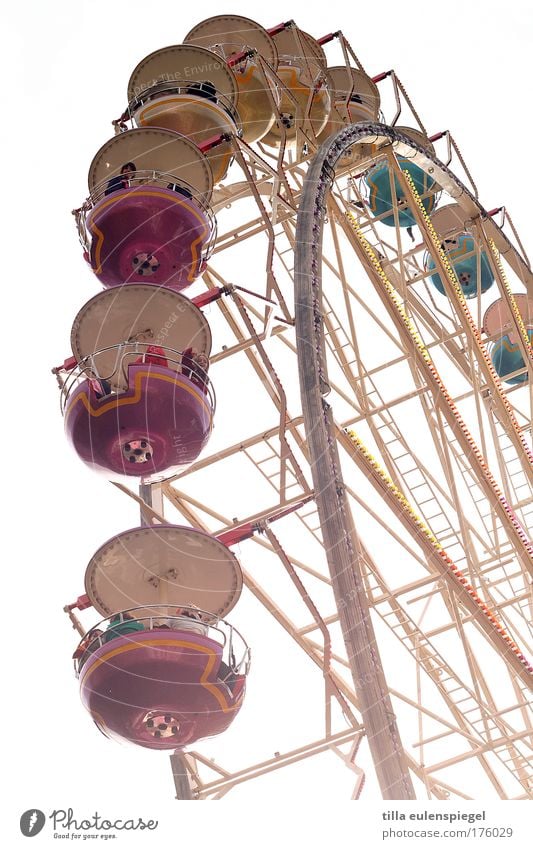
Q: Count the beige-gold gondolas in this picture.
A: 4